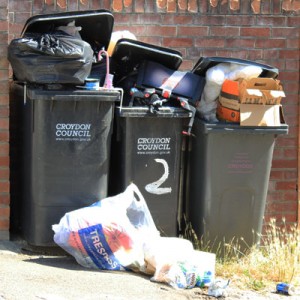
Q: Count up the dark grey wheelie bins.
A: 3